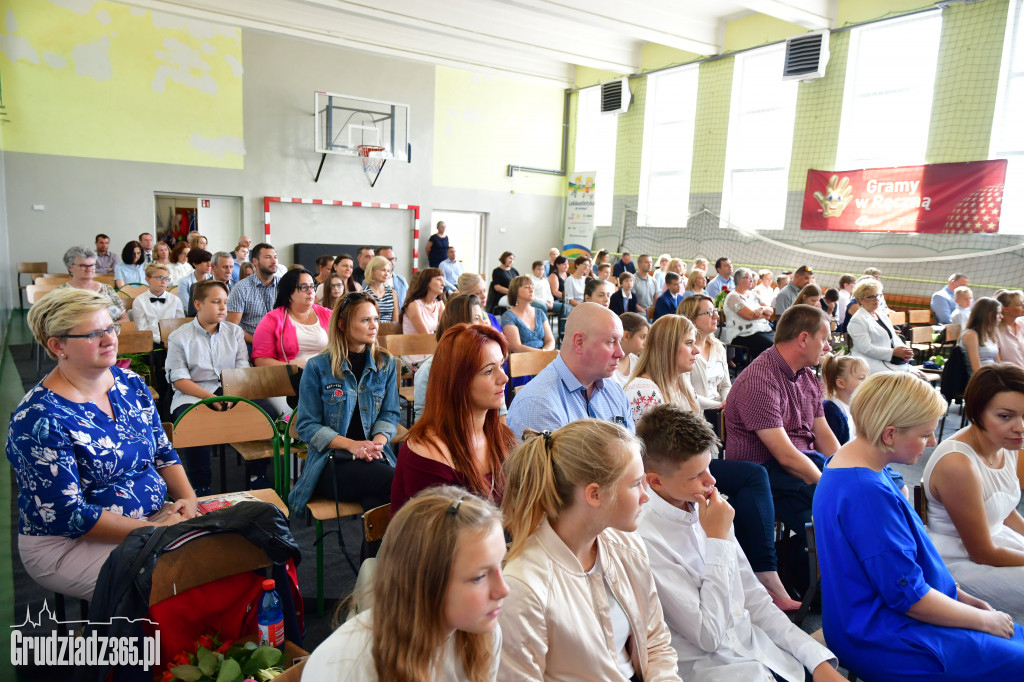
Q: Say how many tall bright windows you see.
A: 5